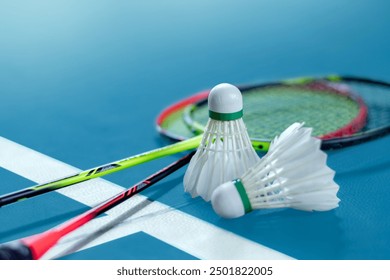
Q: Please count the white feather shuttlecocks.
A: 2